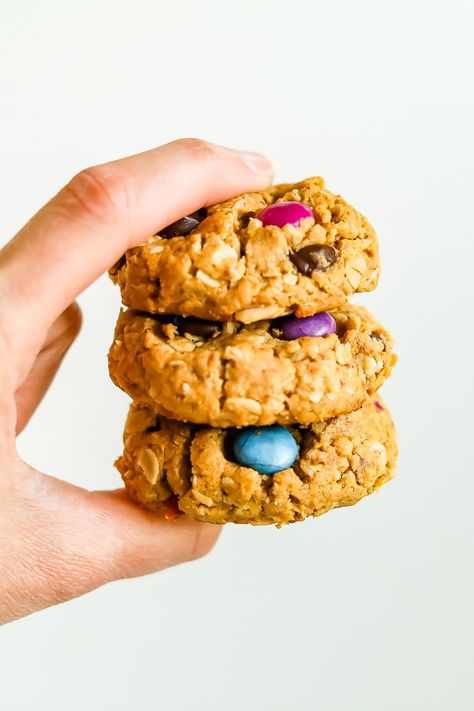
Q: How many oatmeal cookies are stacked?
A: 3